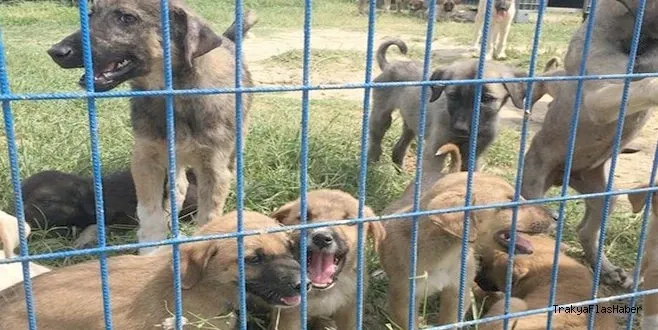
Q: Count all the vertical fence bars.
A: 12